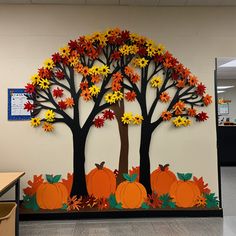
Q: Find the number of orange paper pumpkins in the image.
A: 5